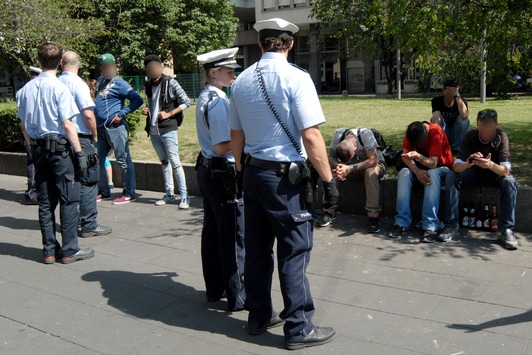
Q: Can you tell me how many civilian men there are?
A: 6